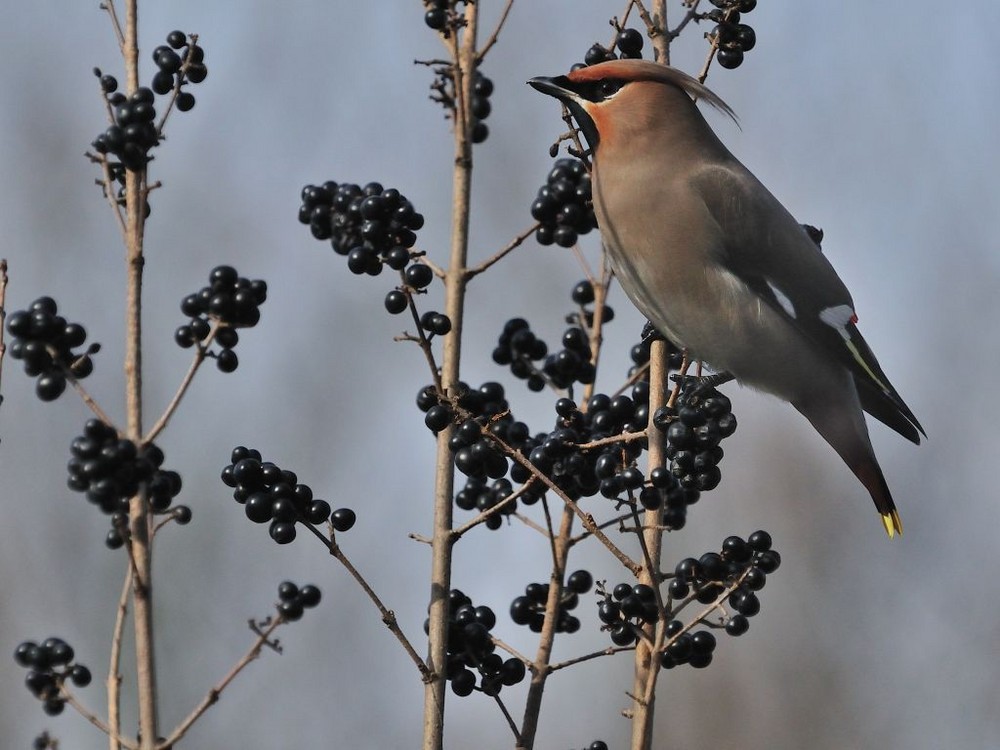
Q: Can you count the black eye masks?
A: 1